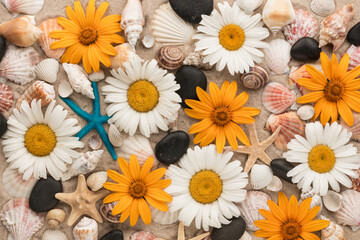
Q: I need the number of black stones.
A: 11